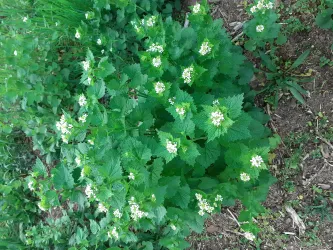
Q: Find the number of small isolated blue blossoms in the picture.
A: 0